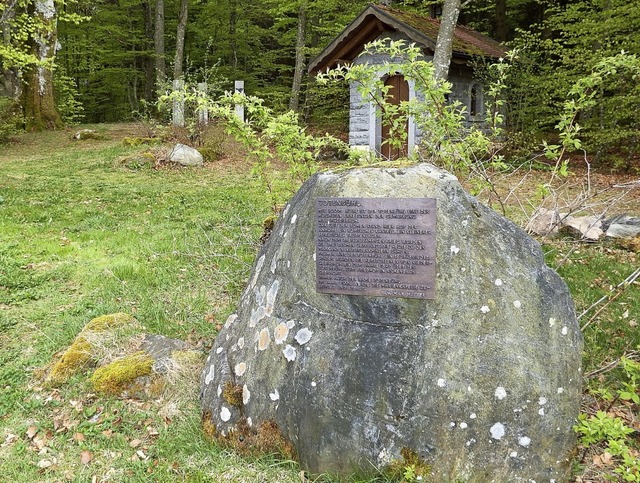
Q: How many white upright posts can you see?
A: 3